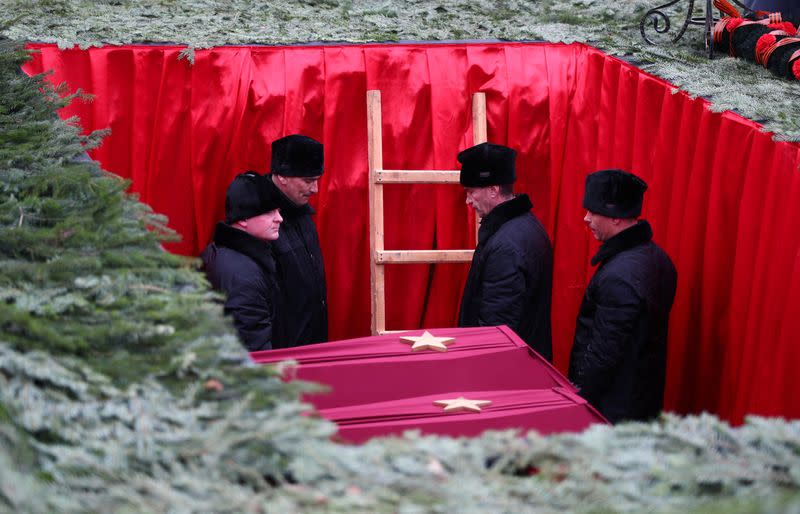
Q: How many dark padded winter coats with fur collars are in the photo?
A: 4